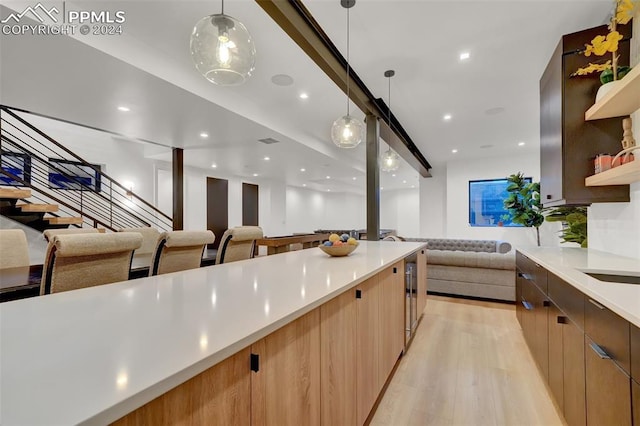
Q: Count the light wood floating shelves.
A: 2